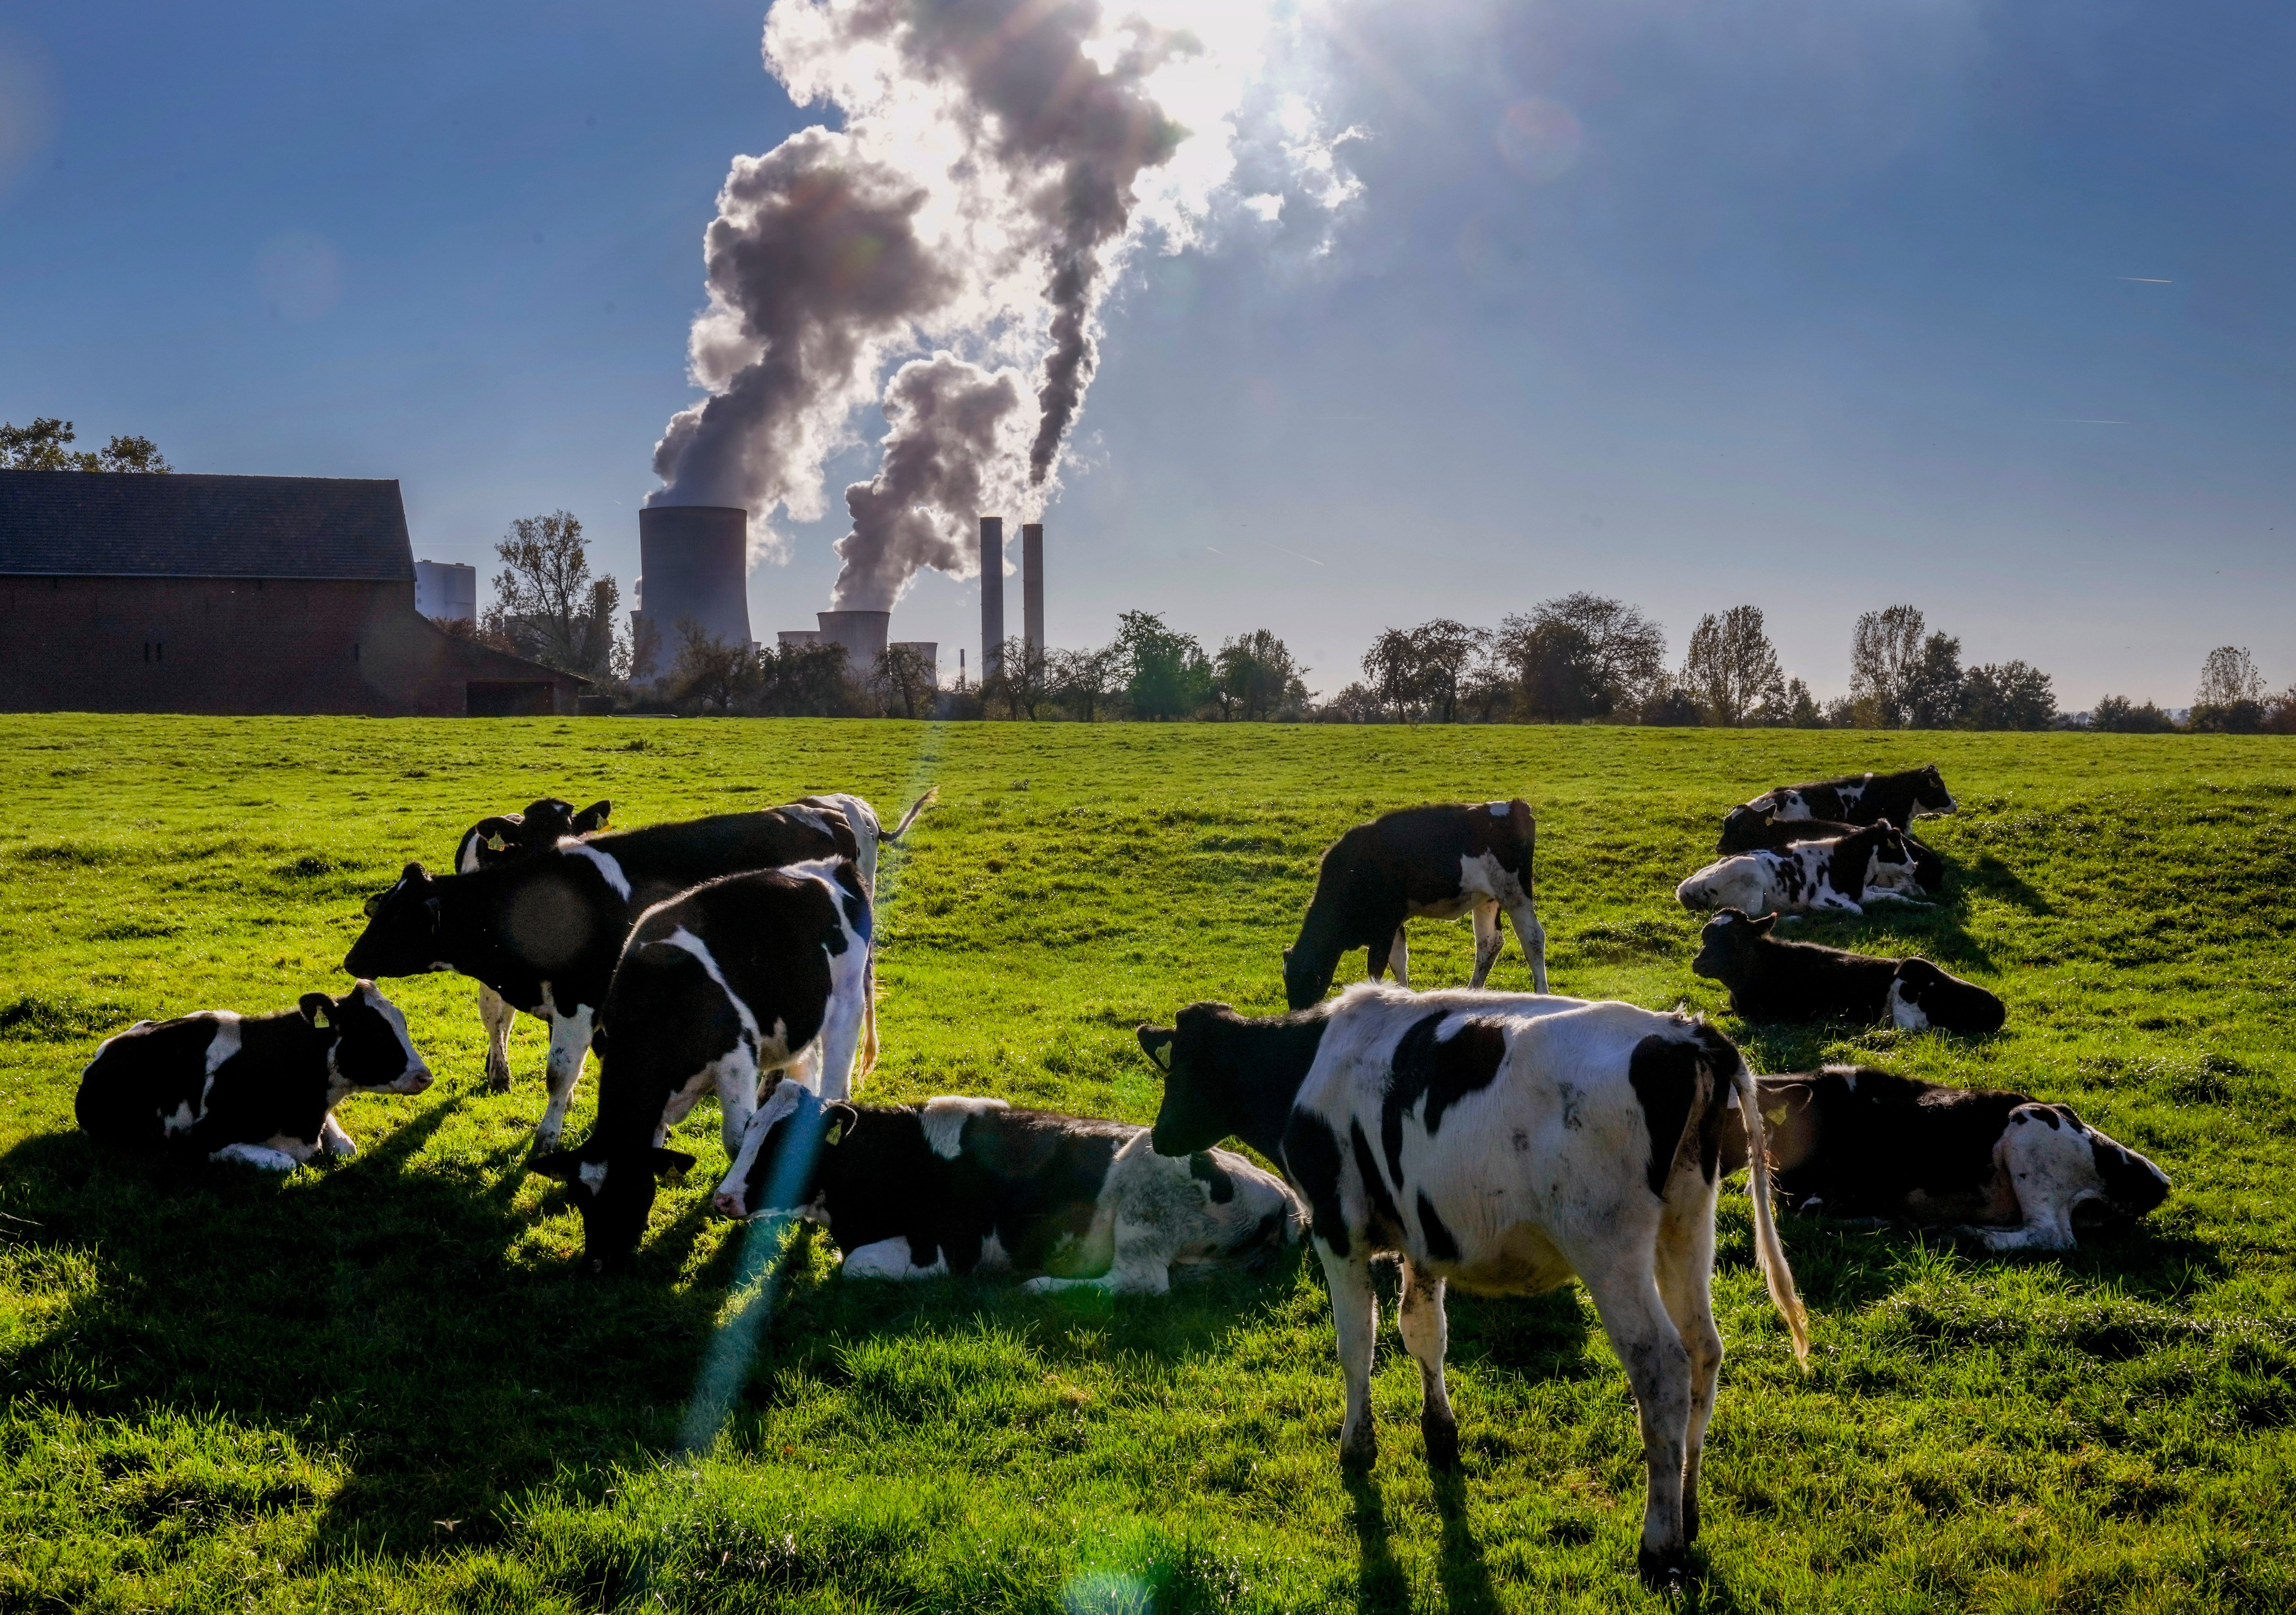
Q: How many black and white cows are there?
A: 12